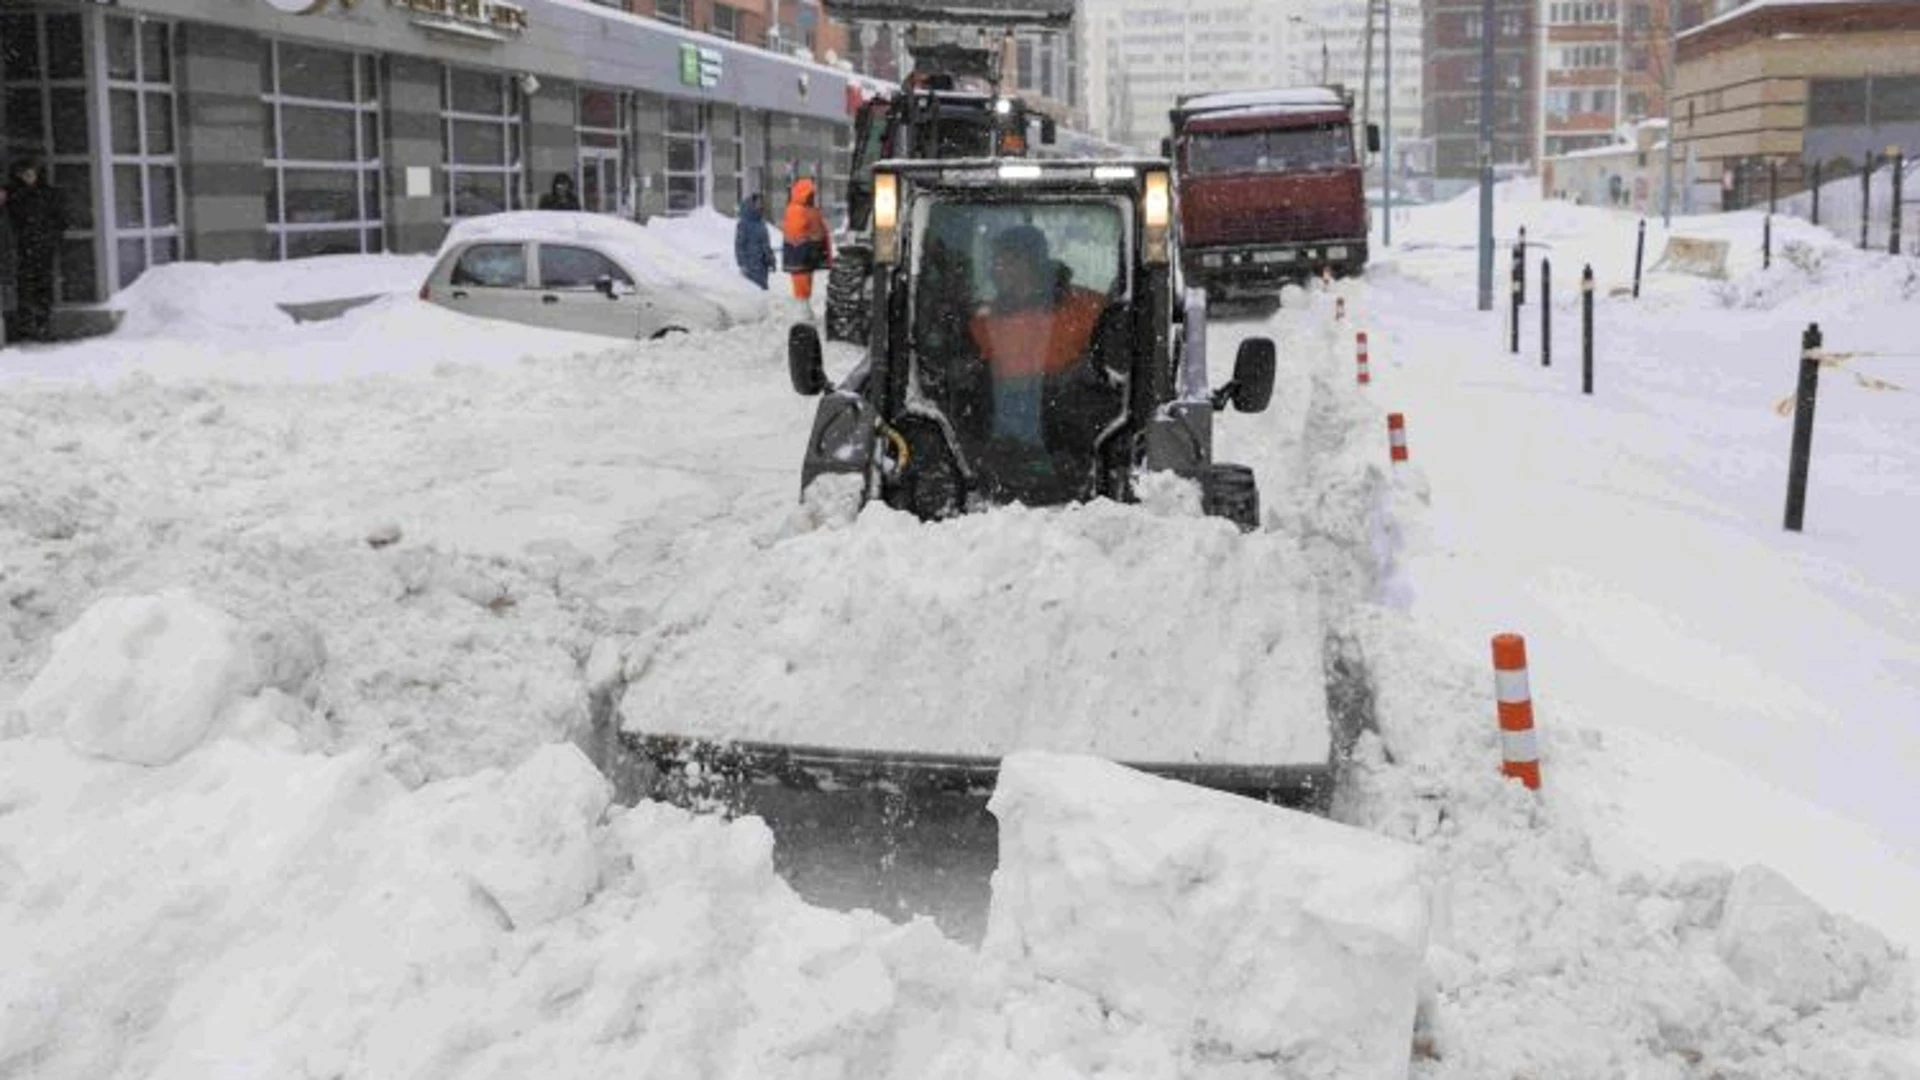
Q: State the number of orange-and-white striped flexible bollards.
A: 5